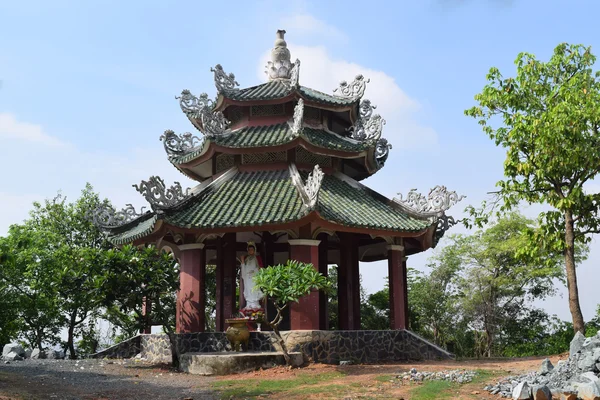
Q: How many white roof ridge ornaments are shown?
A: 15